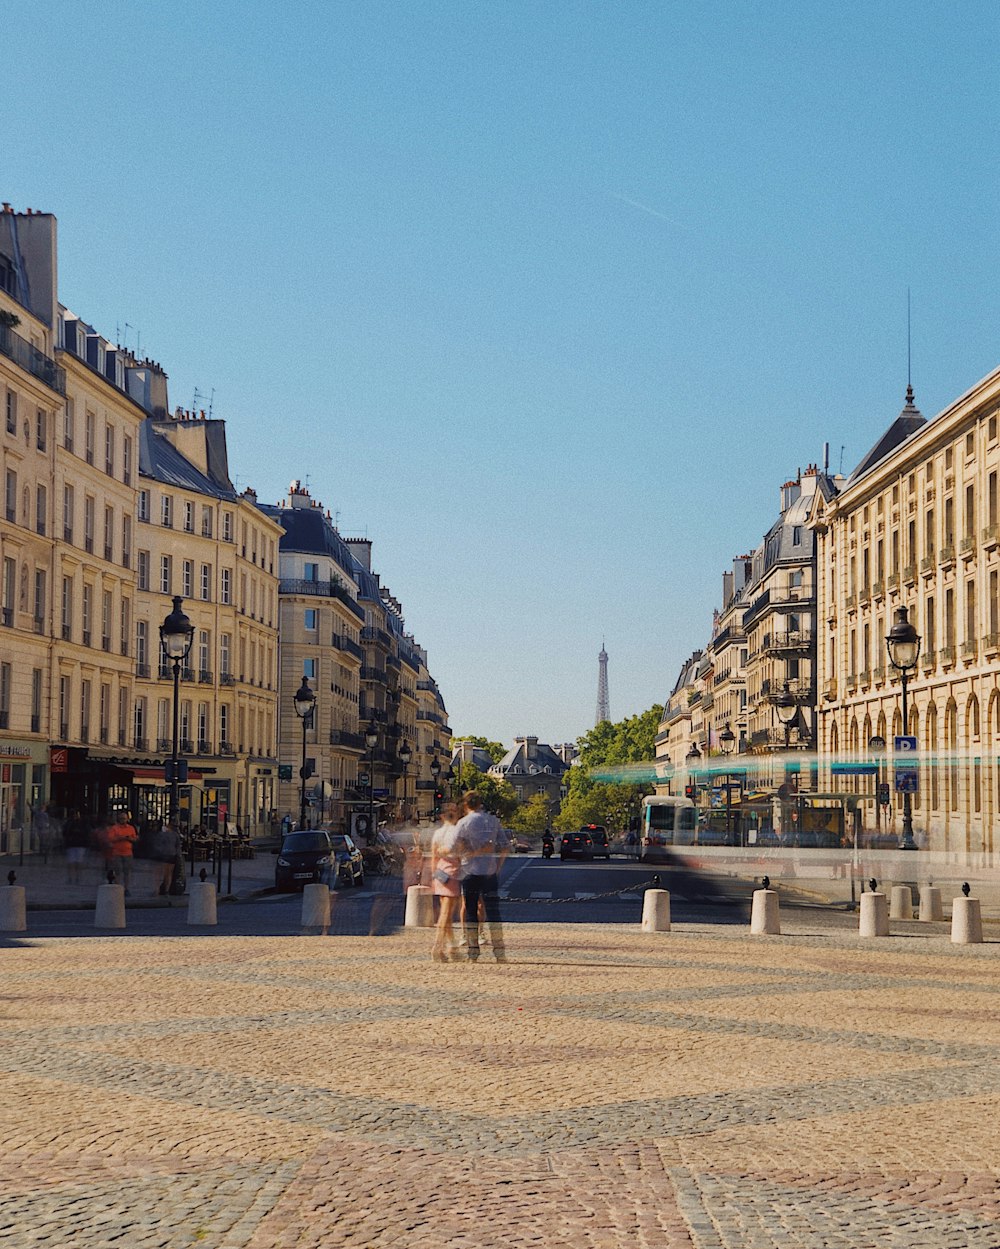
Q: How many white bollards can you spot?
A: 11